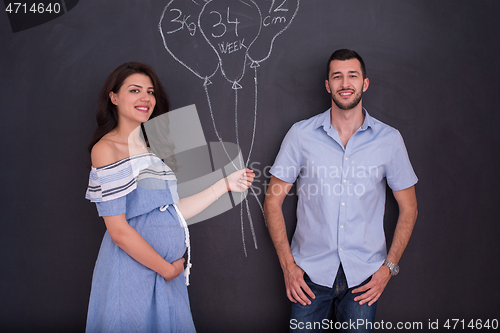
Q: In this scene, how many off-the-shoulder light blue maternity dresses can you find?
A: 1